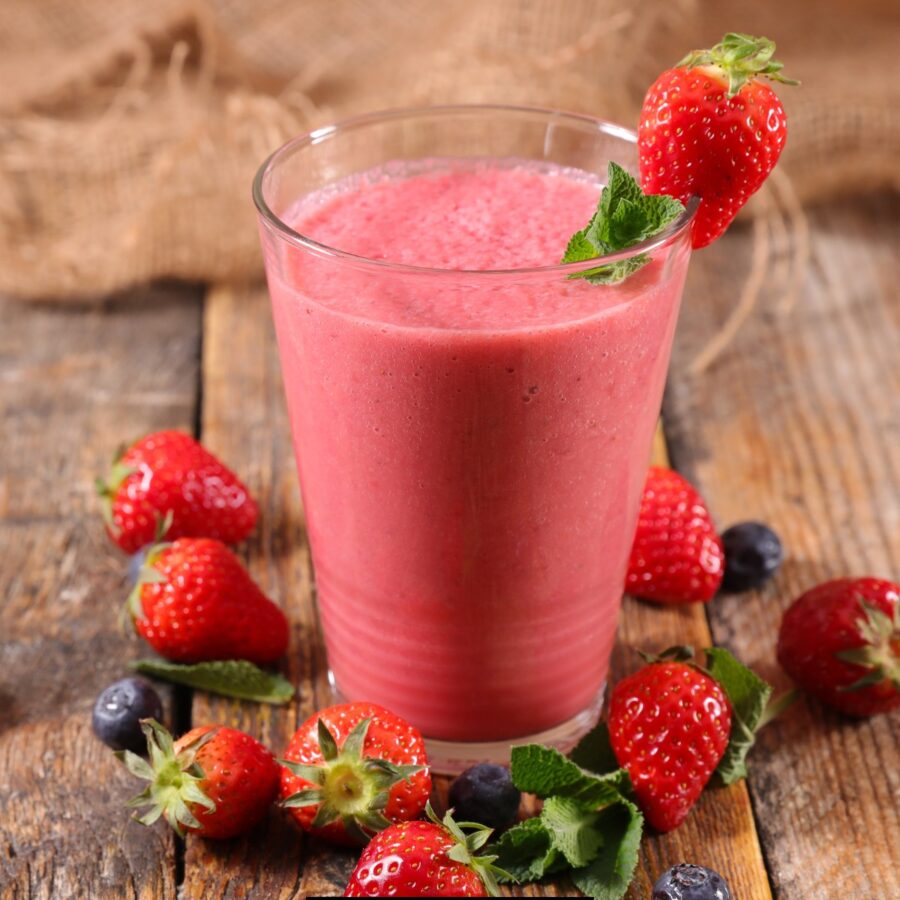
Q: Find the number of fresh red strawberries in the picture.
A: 9